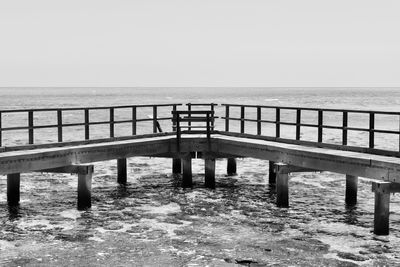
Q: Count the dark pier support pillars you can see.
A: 11